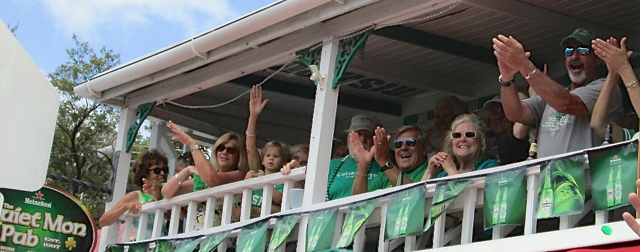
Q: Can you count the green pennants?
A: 14